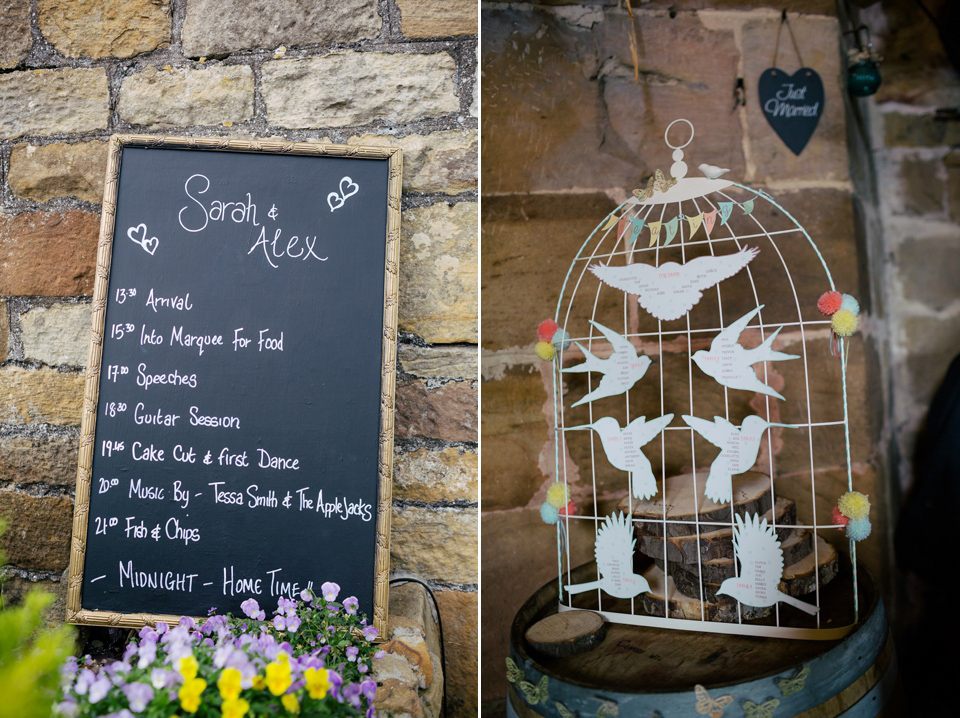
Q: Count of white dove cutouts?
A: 7